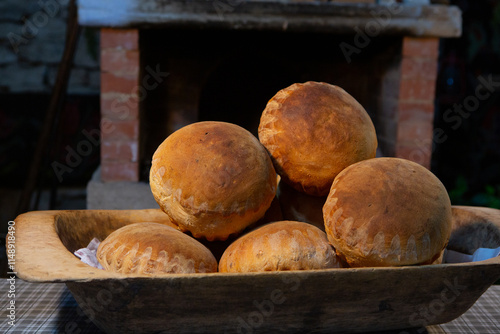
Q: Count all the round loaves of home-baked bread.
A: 5